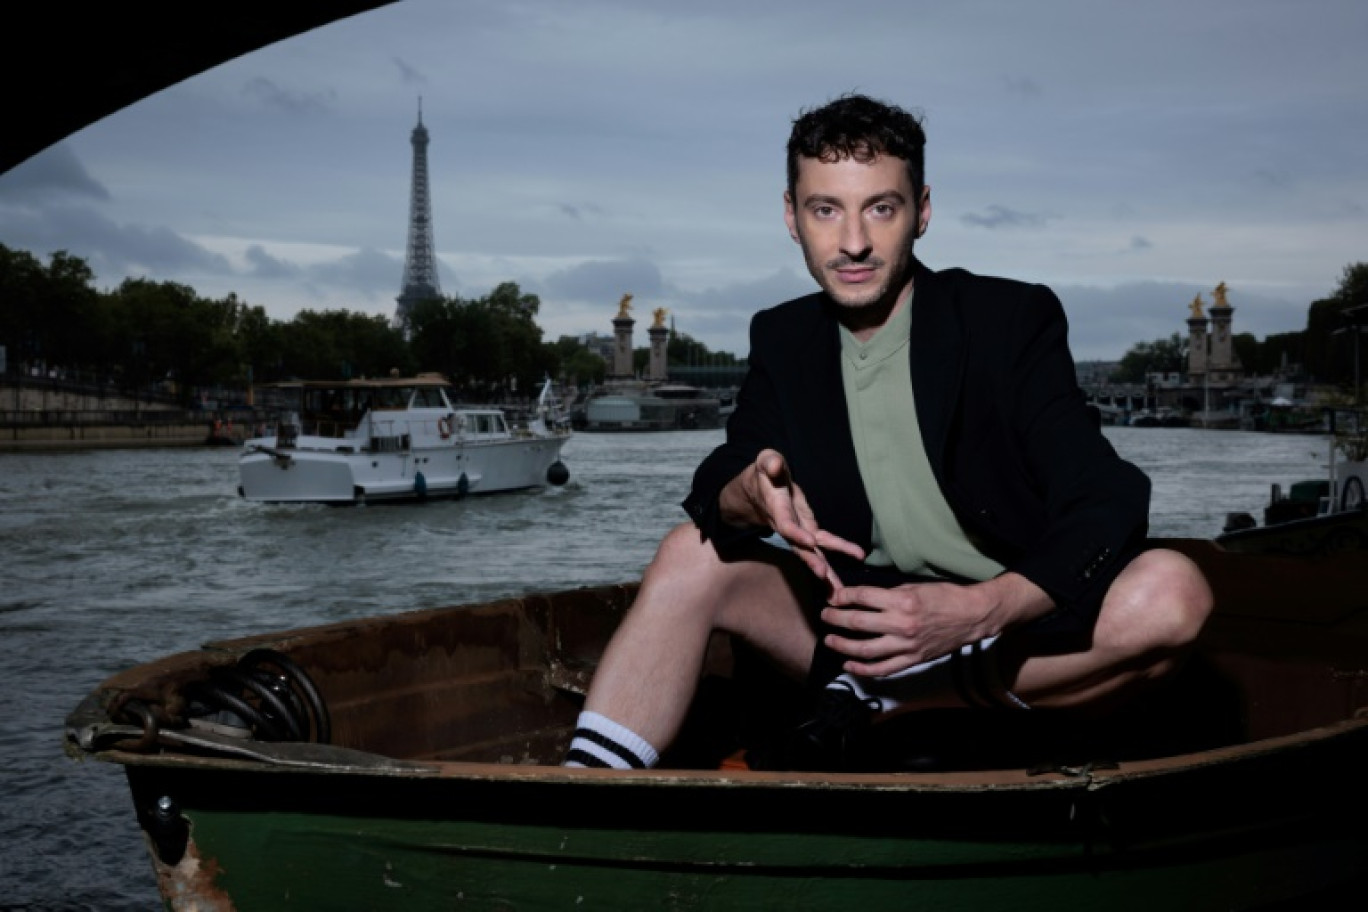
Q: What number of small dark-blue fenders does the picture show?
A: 2